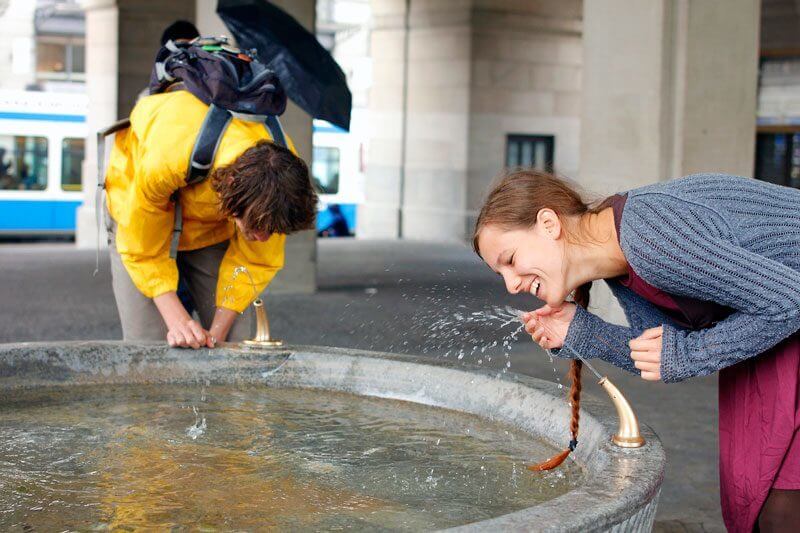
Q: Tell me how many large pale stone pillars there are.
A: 4